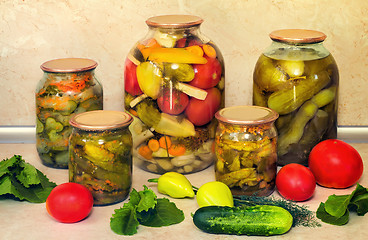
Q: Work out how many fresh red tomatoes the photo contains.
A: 3